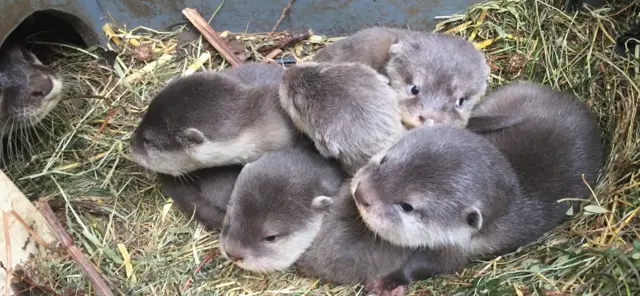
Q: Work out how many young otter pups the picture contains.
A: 5